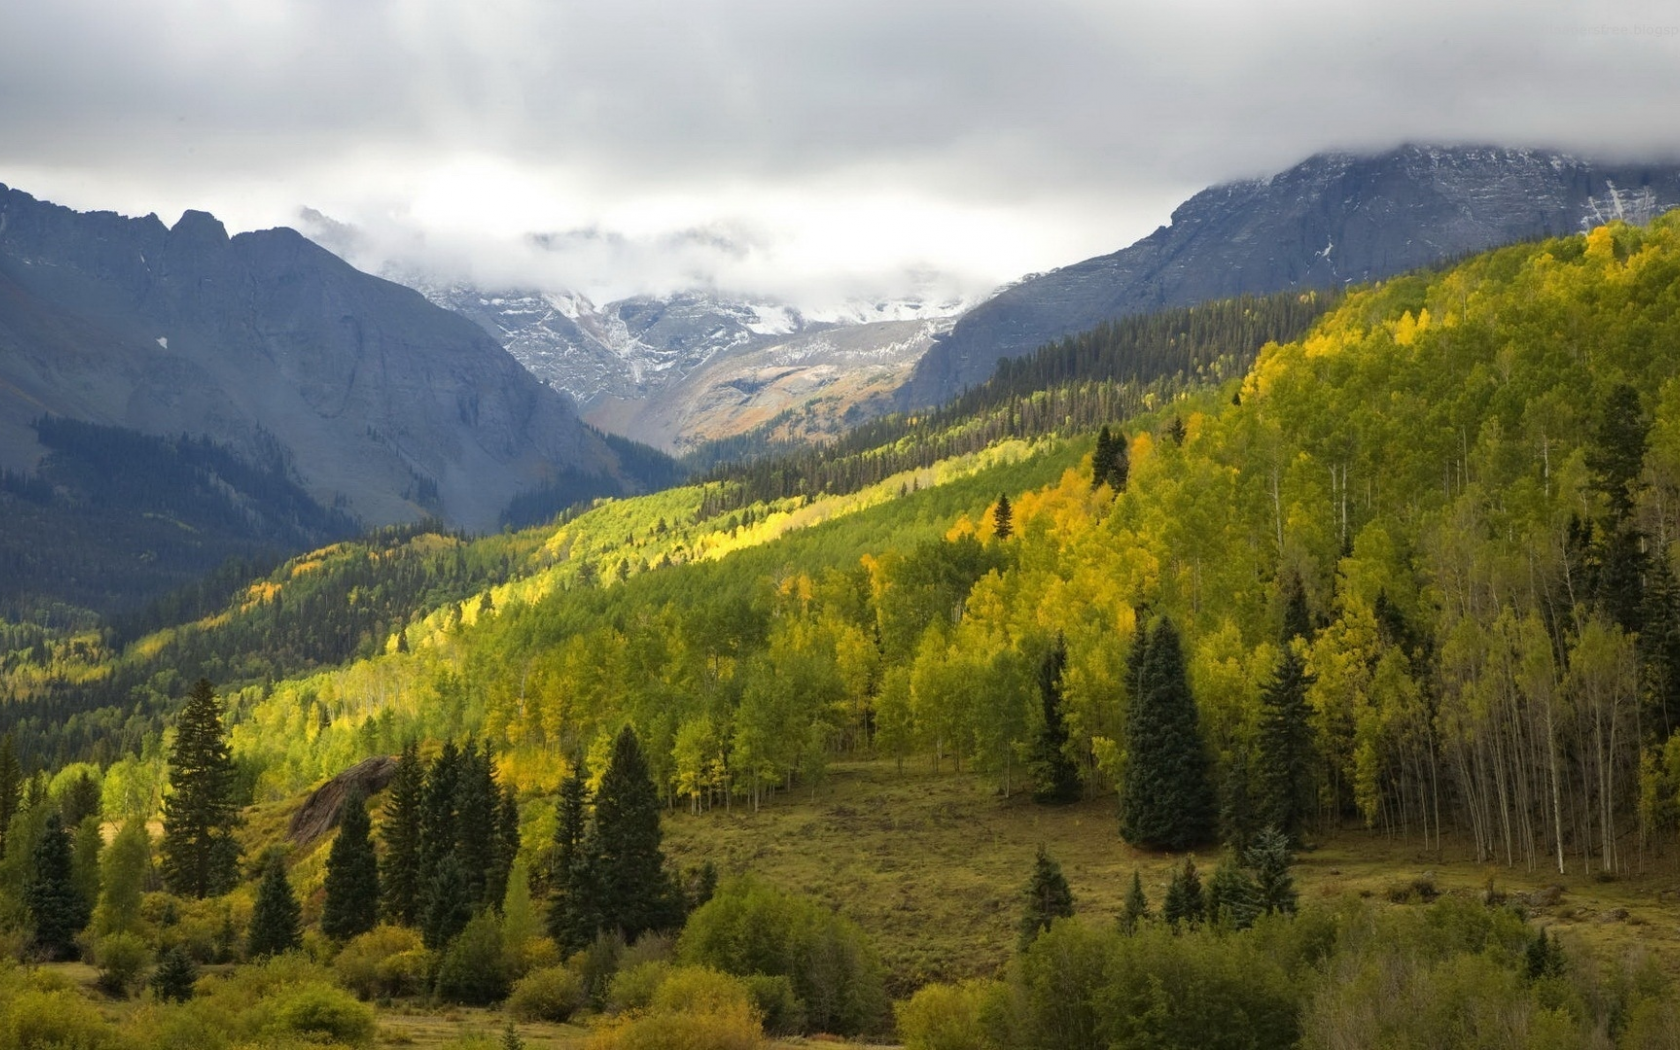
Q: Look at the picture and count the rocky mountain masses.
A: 3